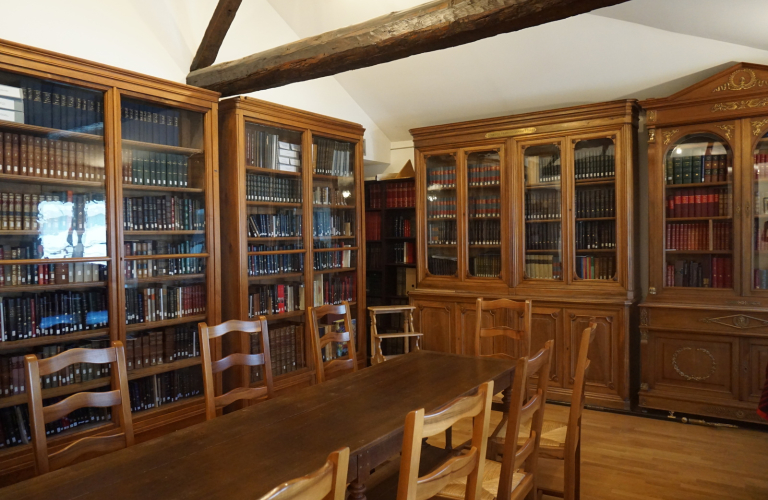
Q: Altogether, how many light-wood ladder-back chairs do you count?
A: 8